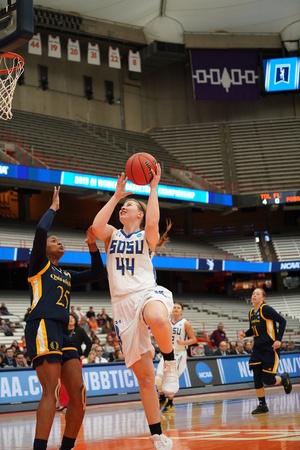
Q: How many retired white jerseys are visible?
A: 6